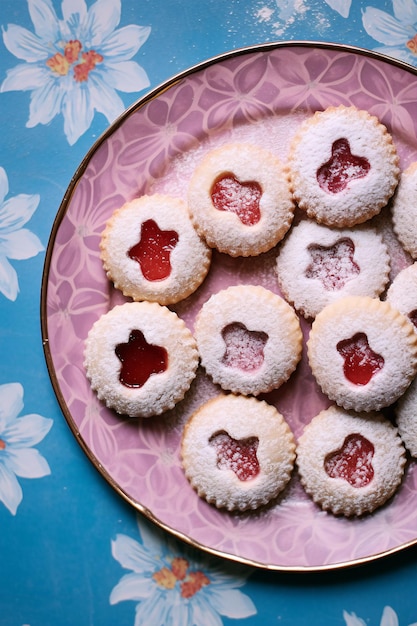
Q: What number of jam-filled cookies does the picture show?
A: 12